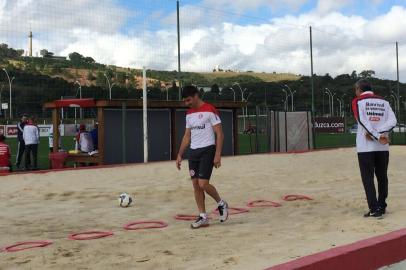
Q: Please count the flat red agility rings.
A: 7